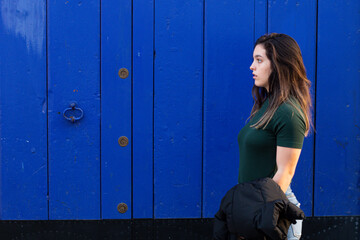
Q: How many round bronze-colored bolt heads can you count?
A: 3